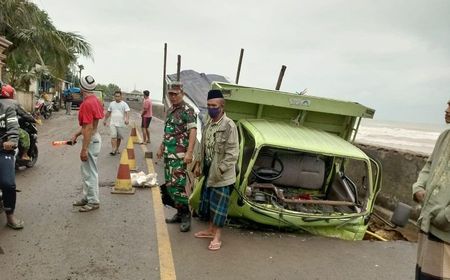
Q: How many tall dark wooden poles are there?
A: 4